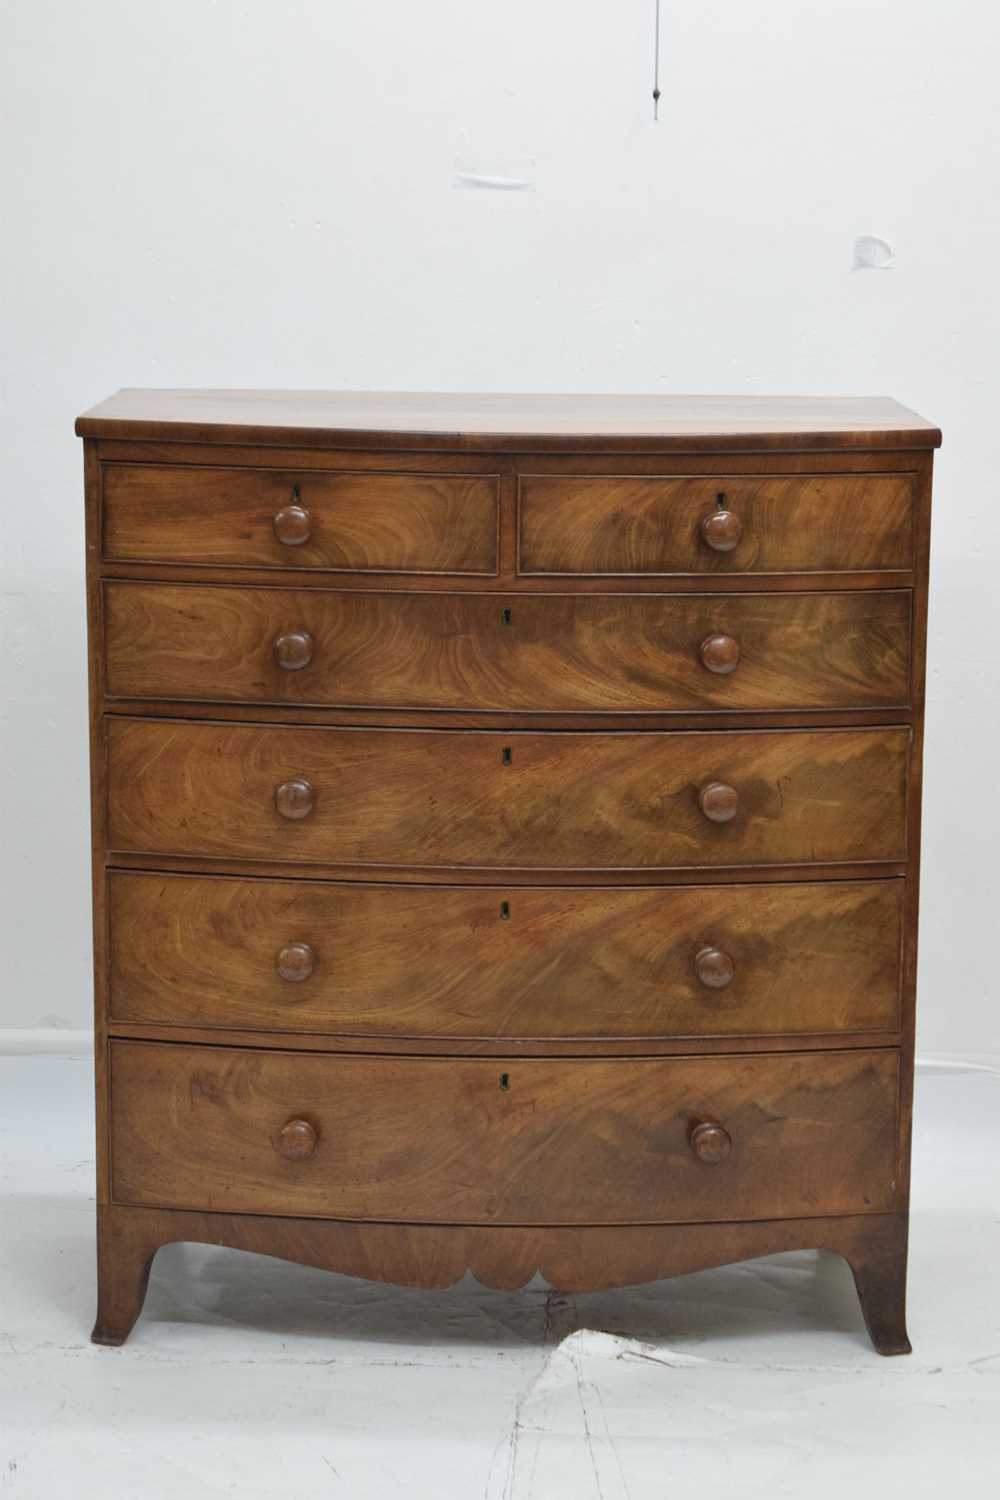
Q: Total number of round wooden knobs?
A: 10